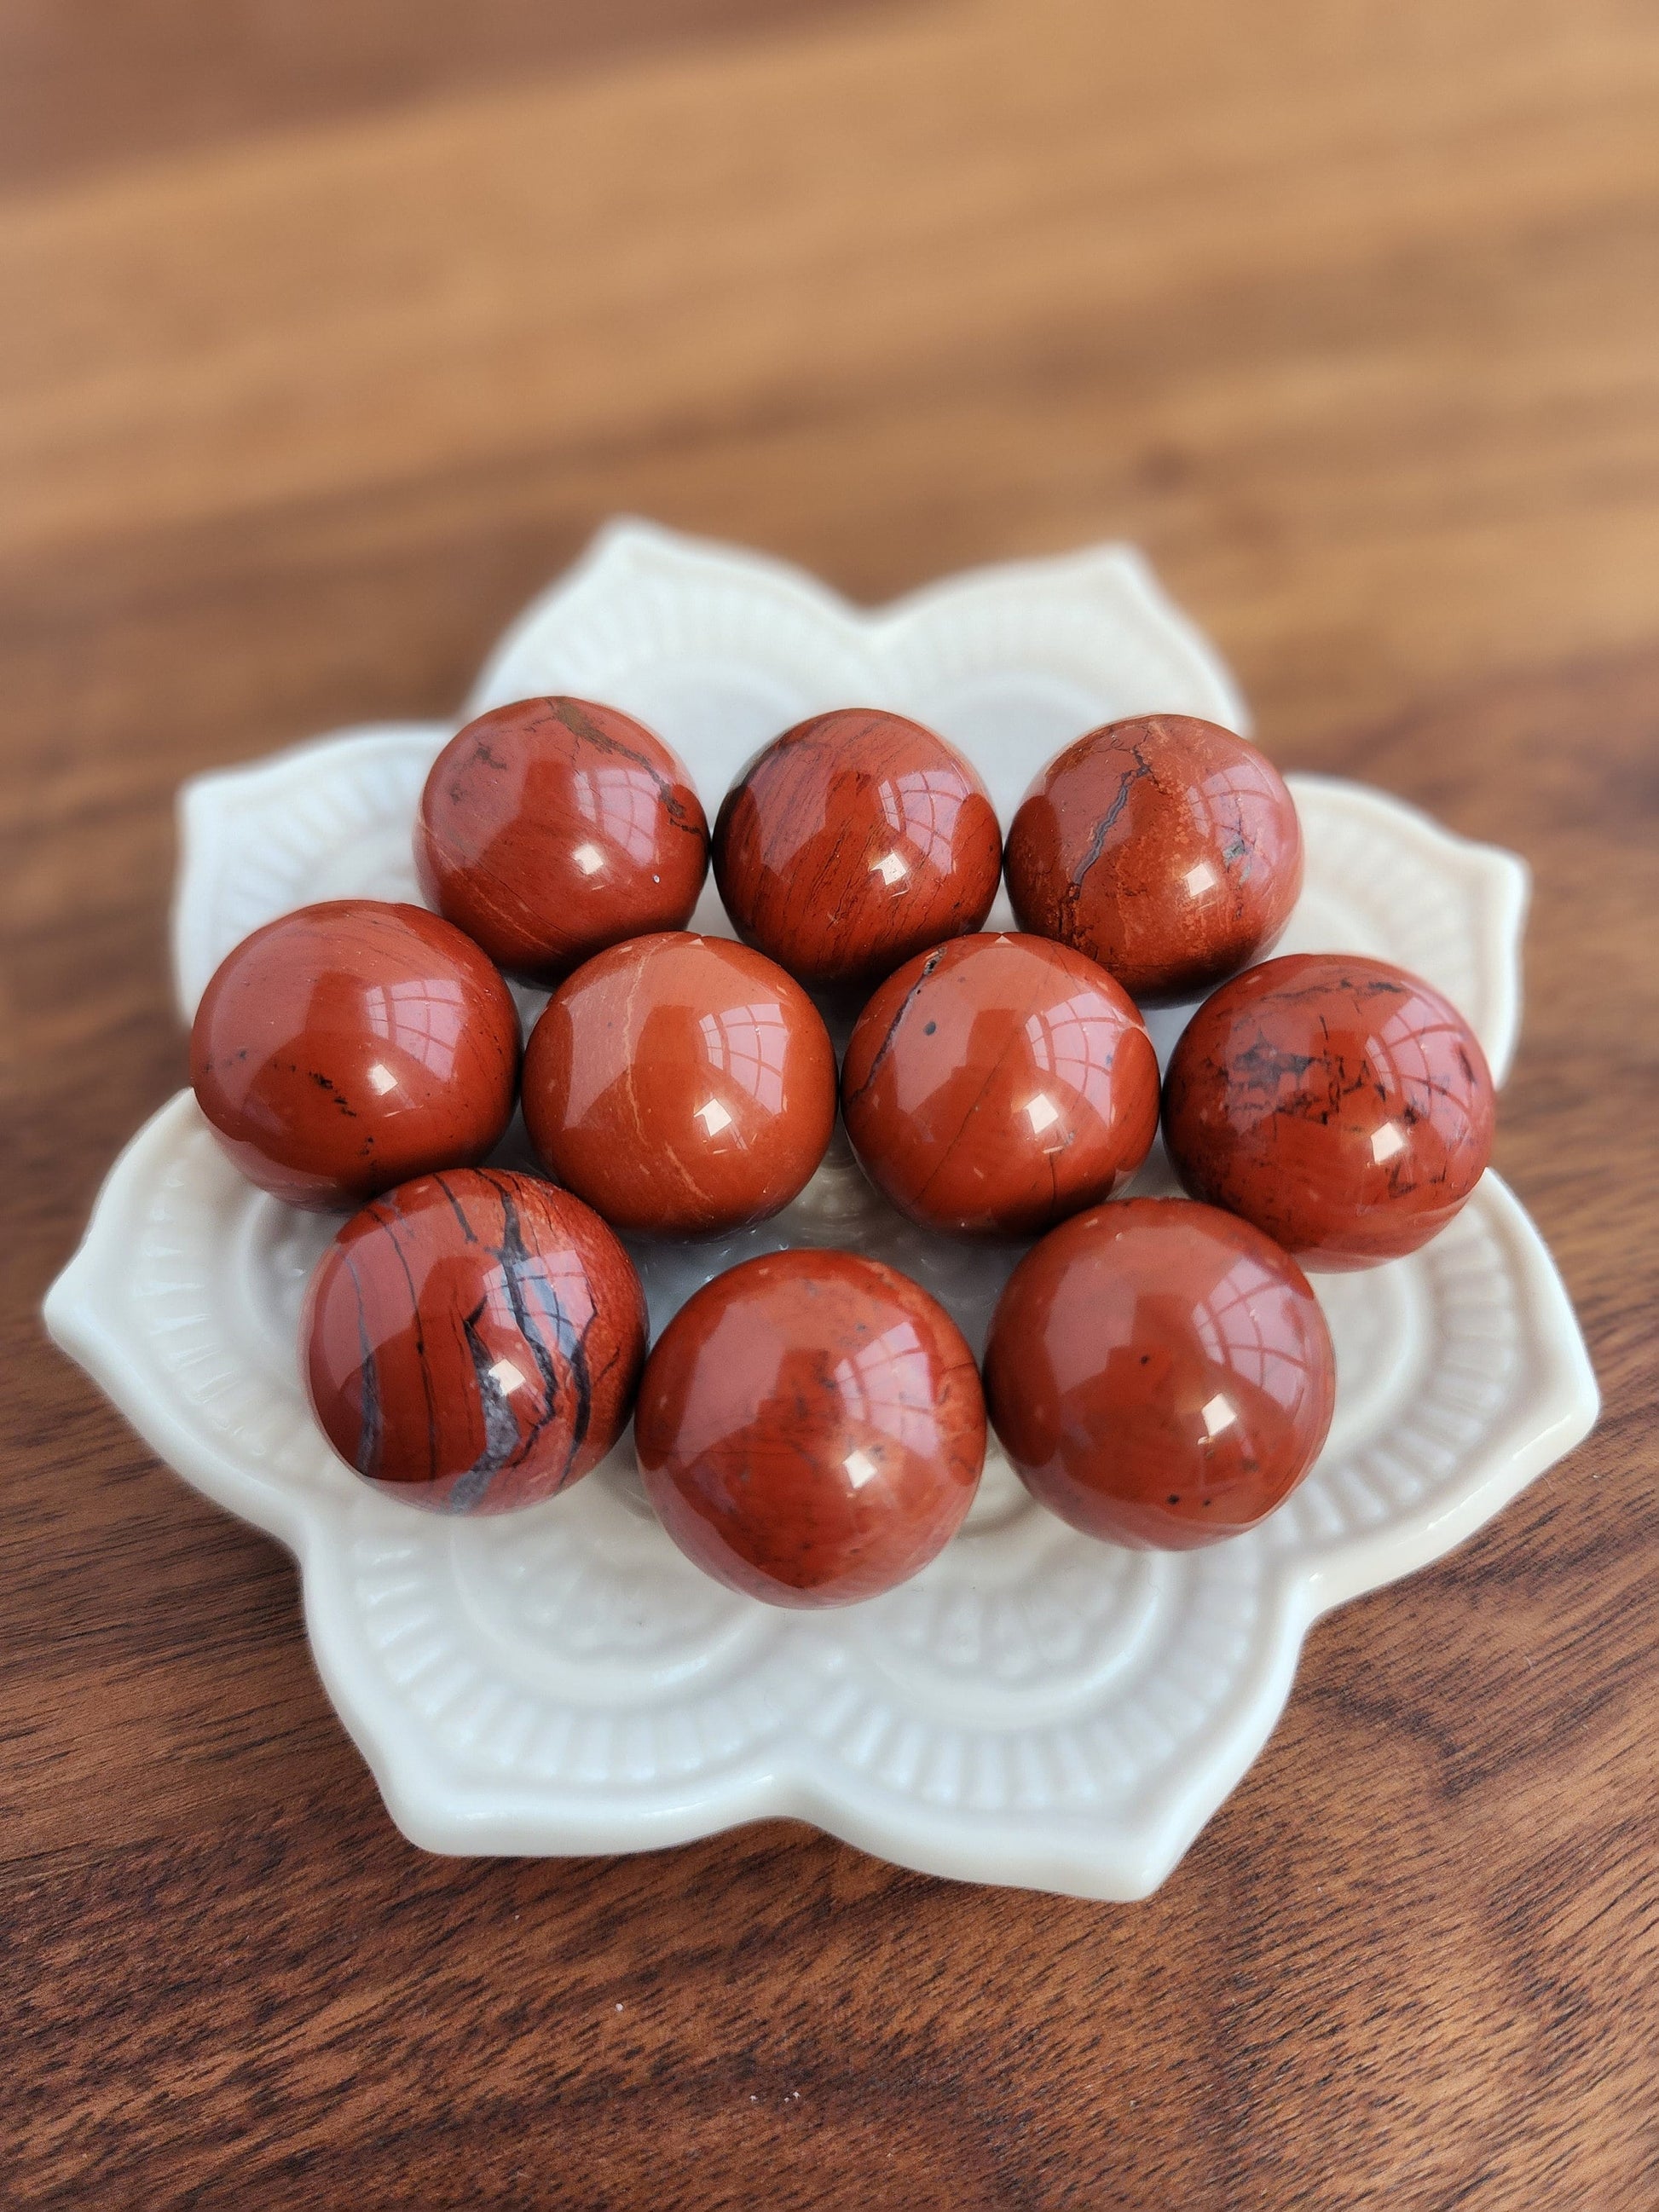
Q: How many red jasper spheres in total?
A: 10